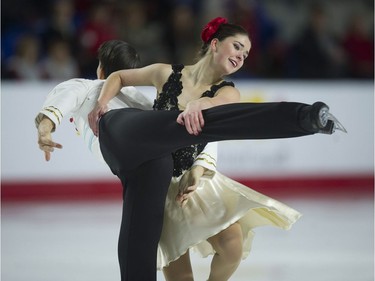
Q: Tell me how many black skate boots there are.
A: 1